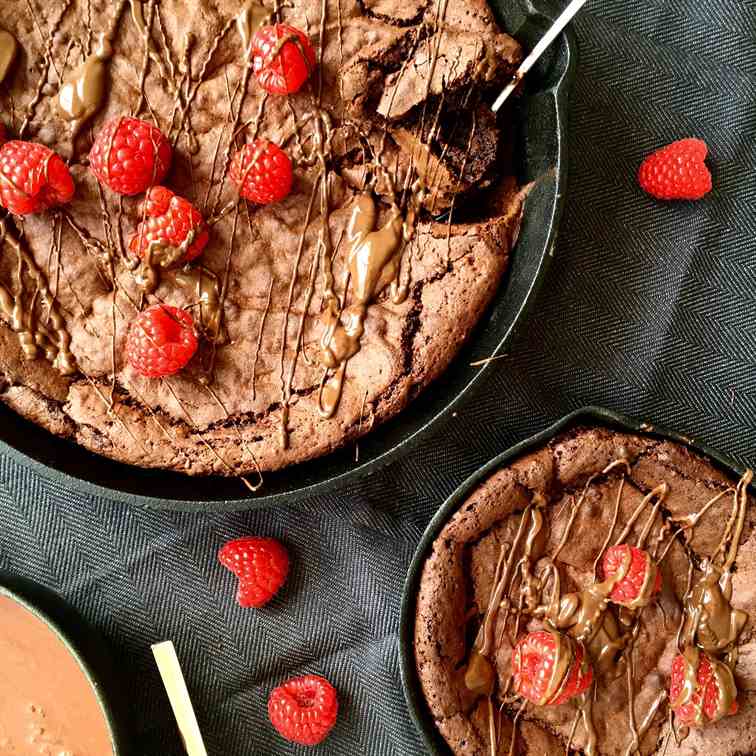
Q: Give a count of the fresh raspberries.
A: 12